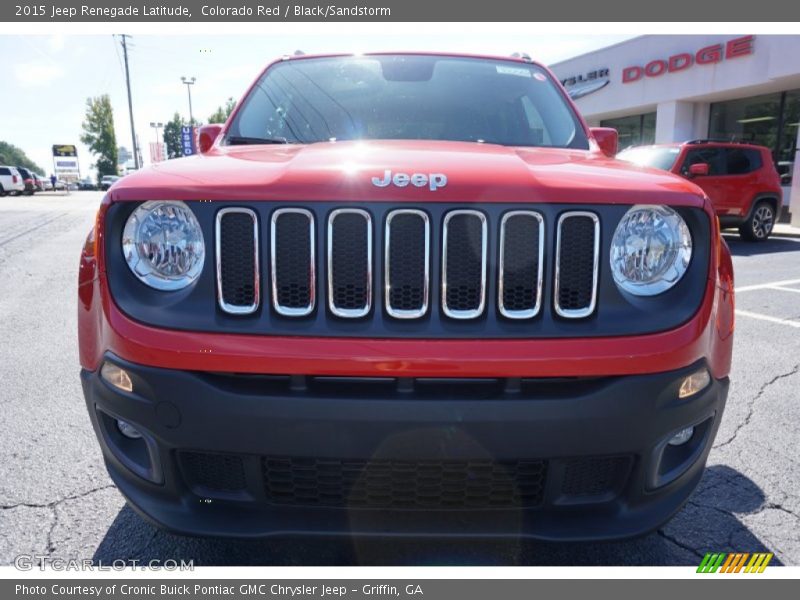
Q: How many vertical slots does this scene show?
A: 7